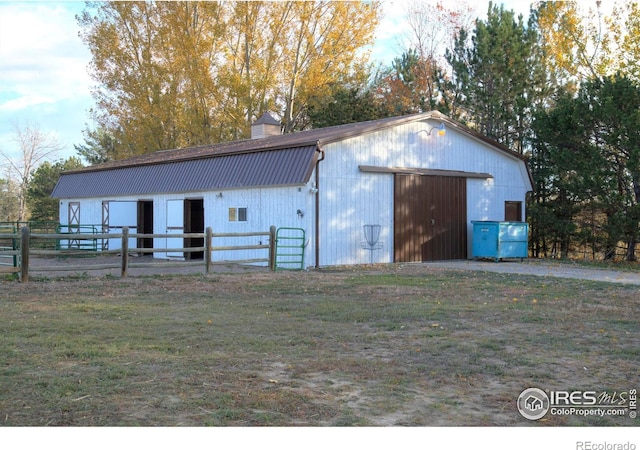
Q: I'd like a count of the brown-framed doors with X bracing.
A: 2